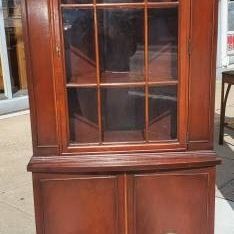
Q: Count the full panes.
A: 6